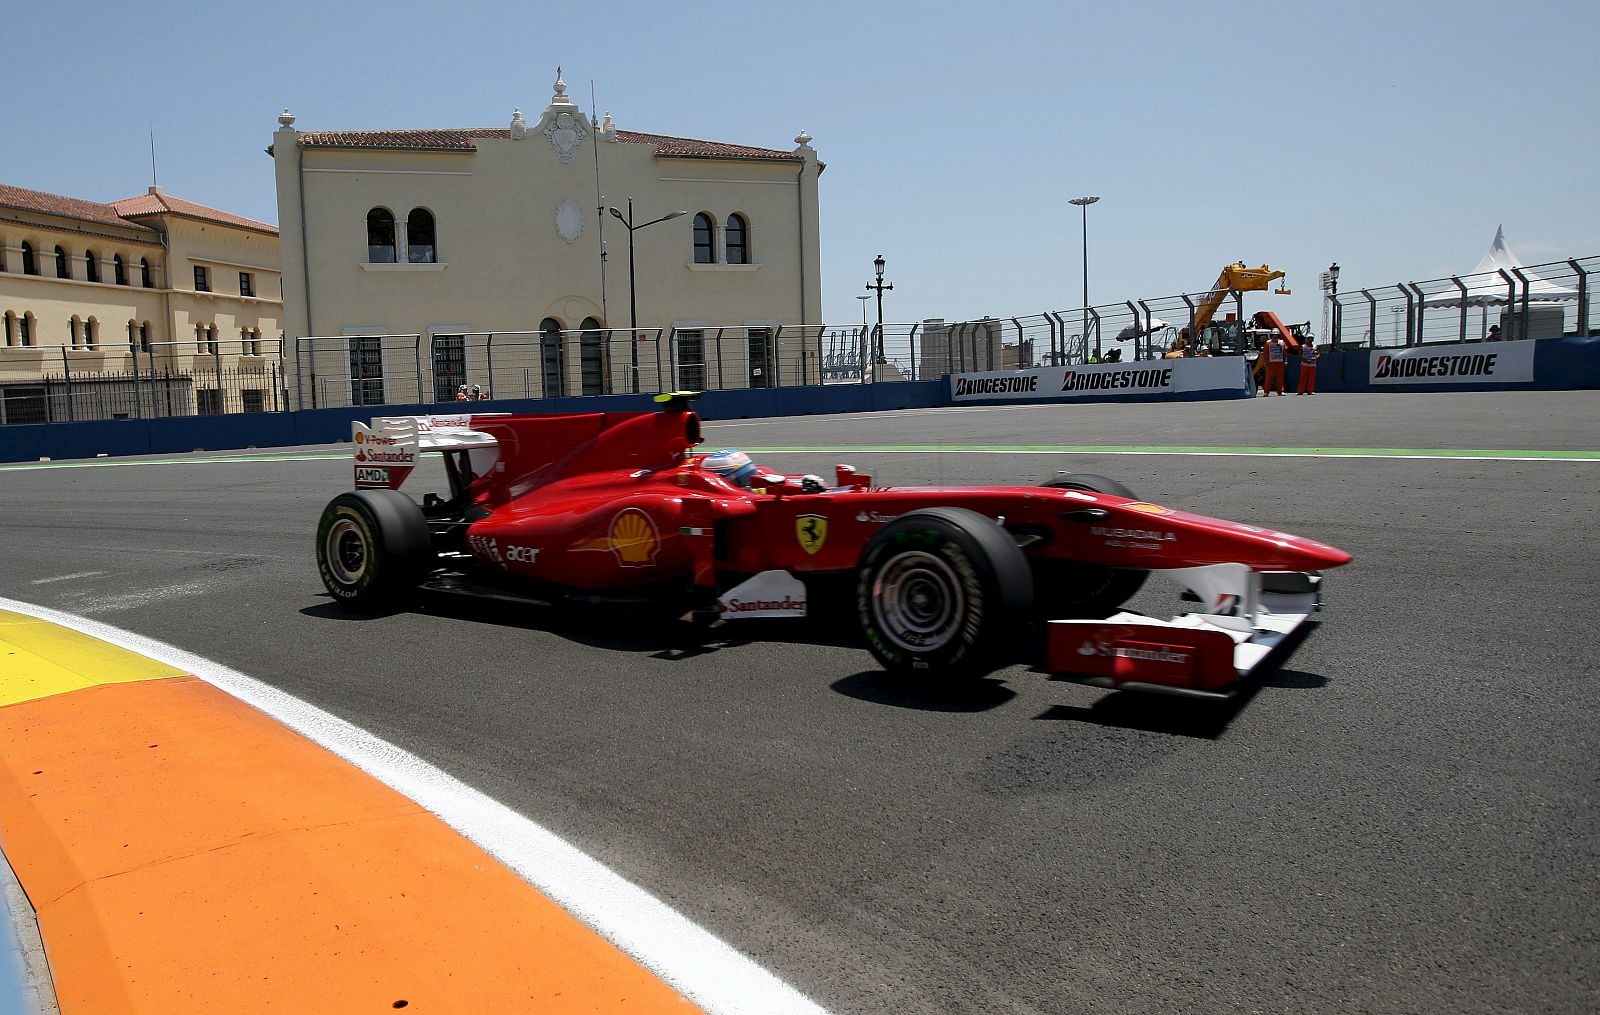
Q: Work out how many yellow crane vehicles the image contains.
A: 1